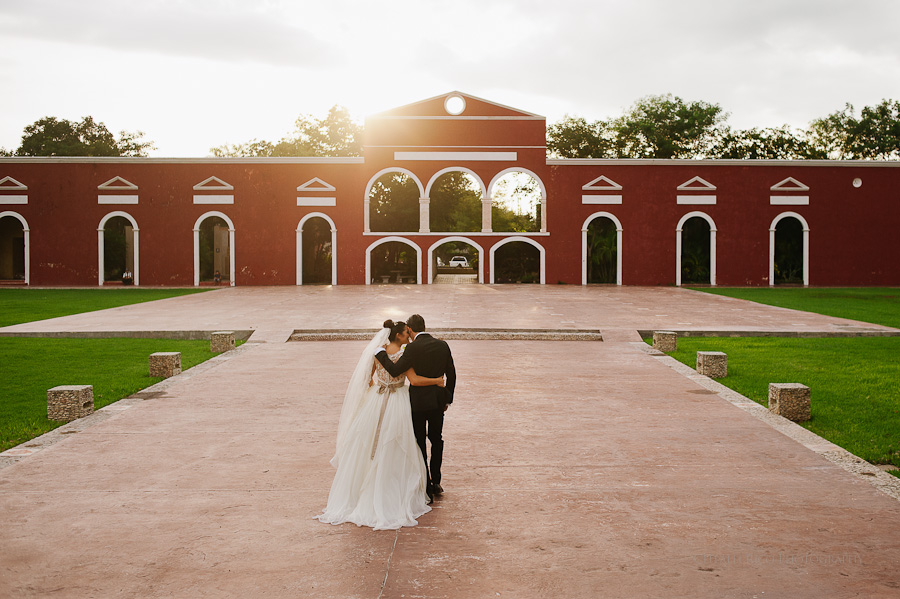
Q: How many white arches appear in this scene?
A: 13